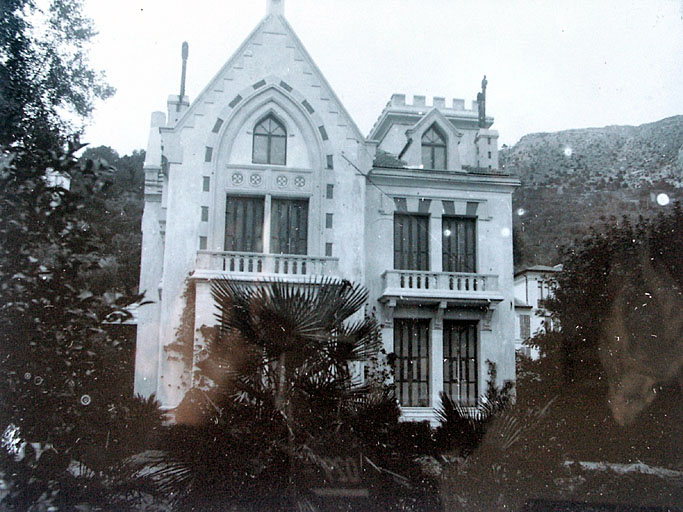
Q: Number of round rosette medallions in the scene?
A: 4